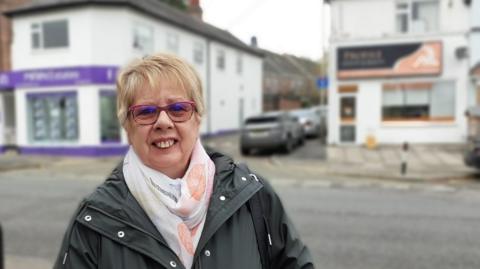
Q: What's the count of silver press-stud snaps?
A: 6